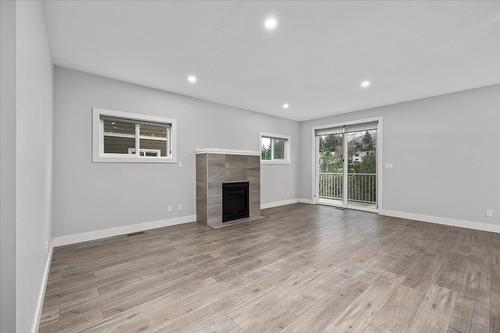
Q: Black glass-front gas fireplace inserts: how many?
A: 1